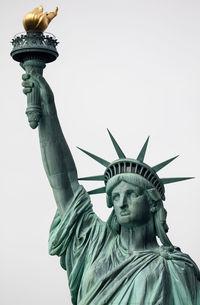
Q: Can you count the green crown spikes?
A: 7